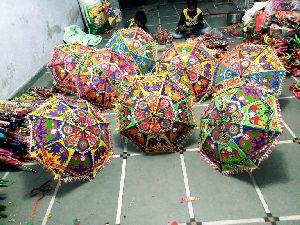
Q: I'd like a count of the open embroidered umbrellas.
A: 8